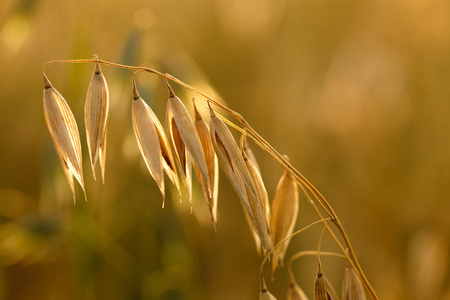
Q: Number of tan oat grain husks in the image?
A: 12